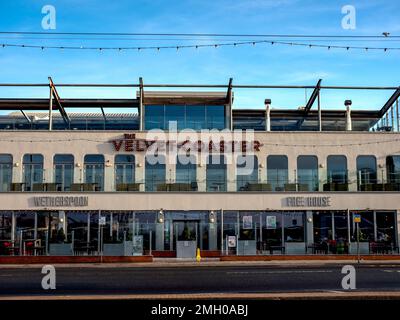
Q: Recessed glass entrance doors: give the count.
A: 1